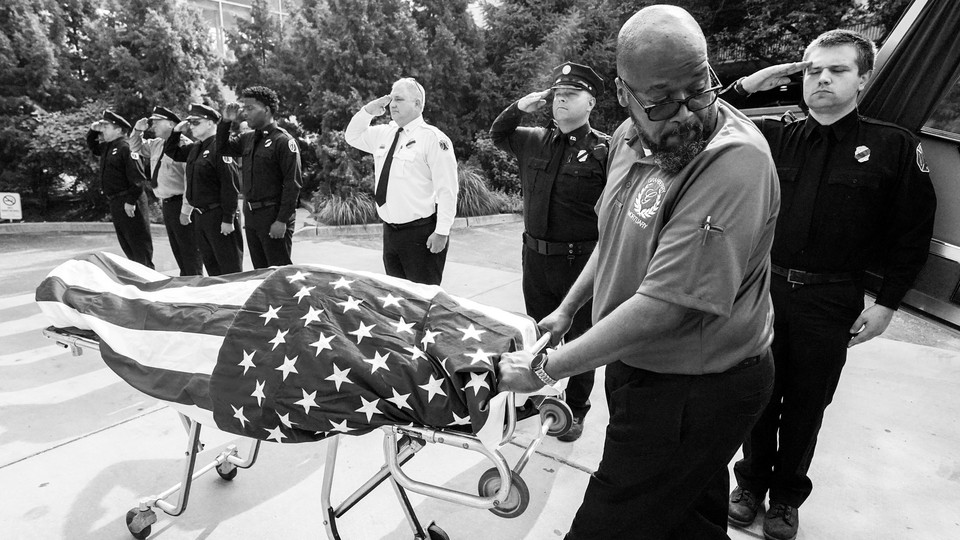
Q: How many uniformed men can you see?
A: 7